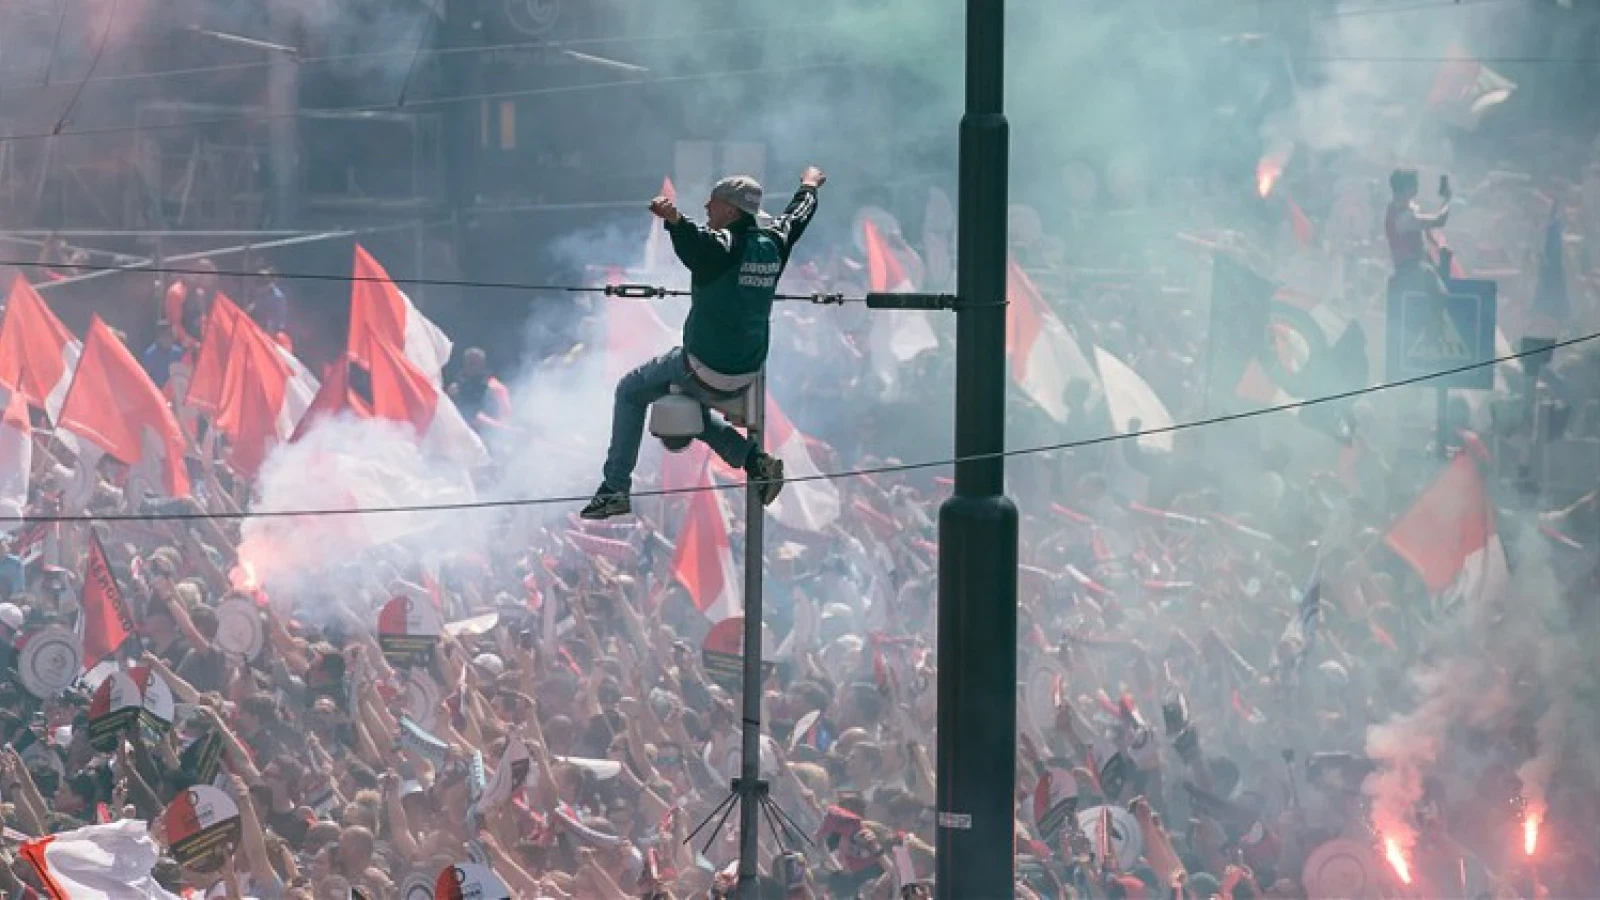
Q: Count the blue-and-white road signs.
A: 1